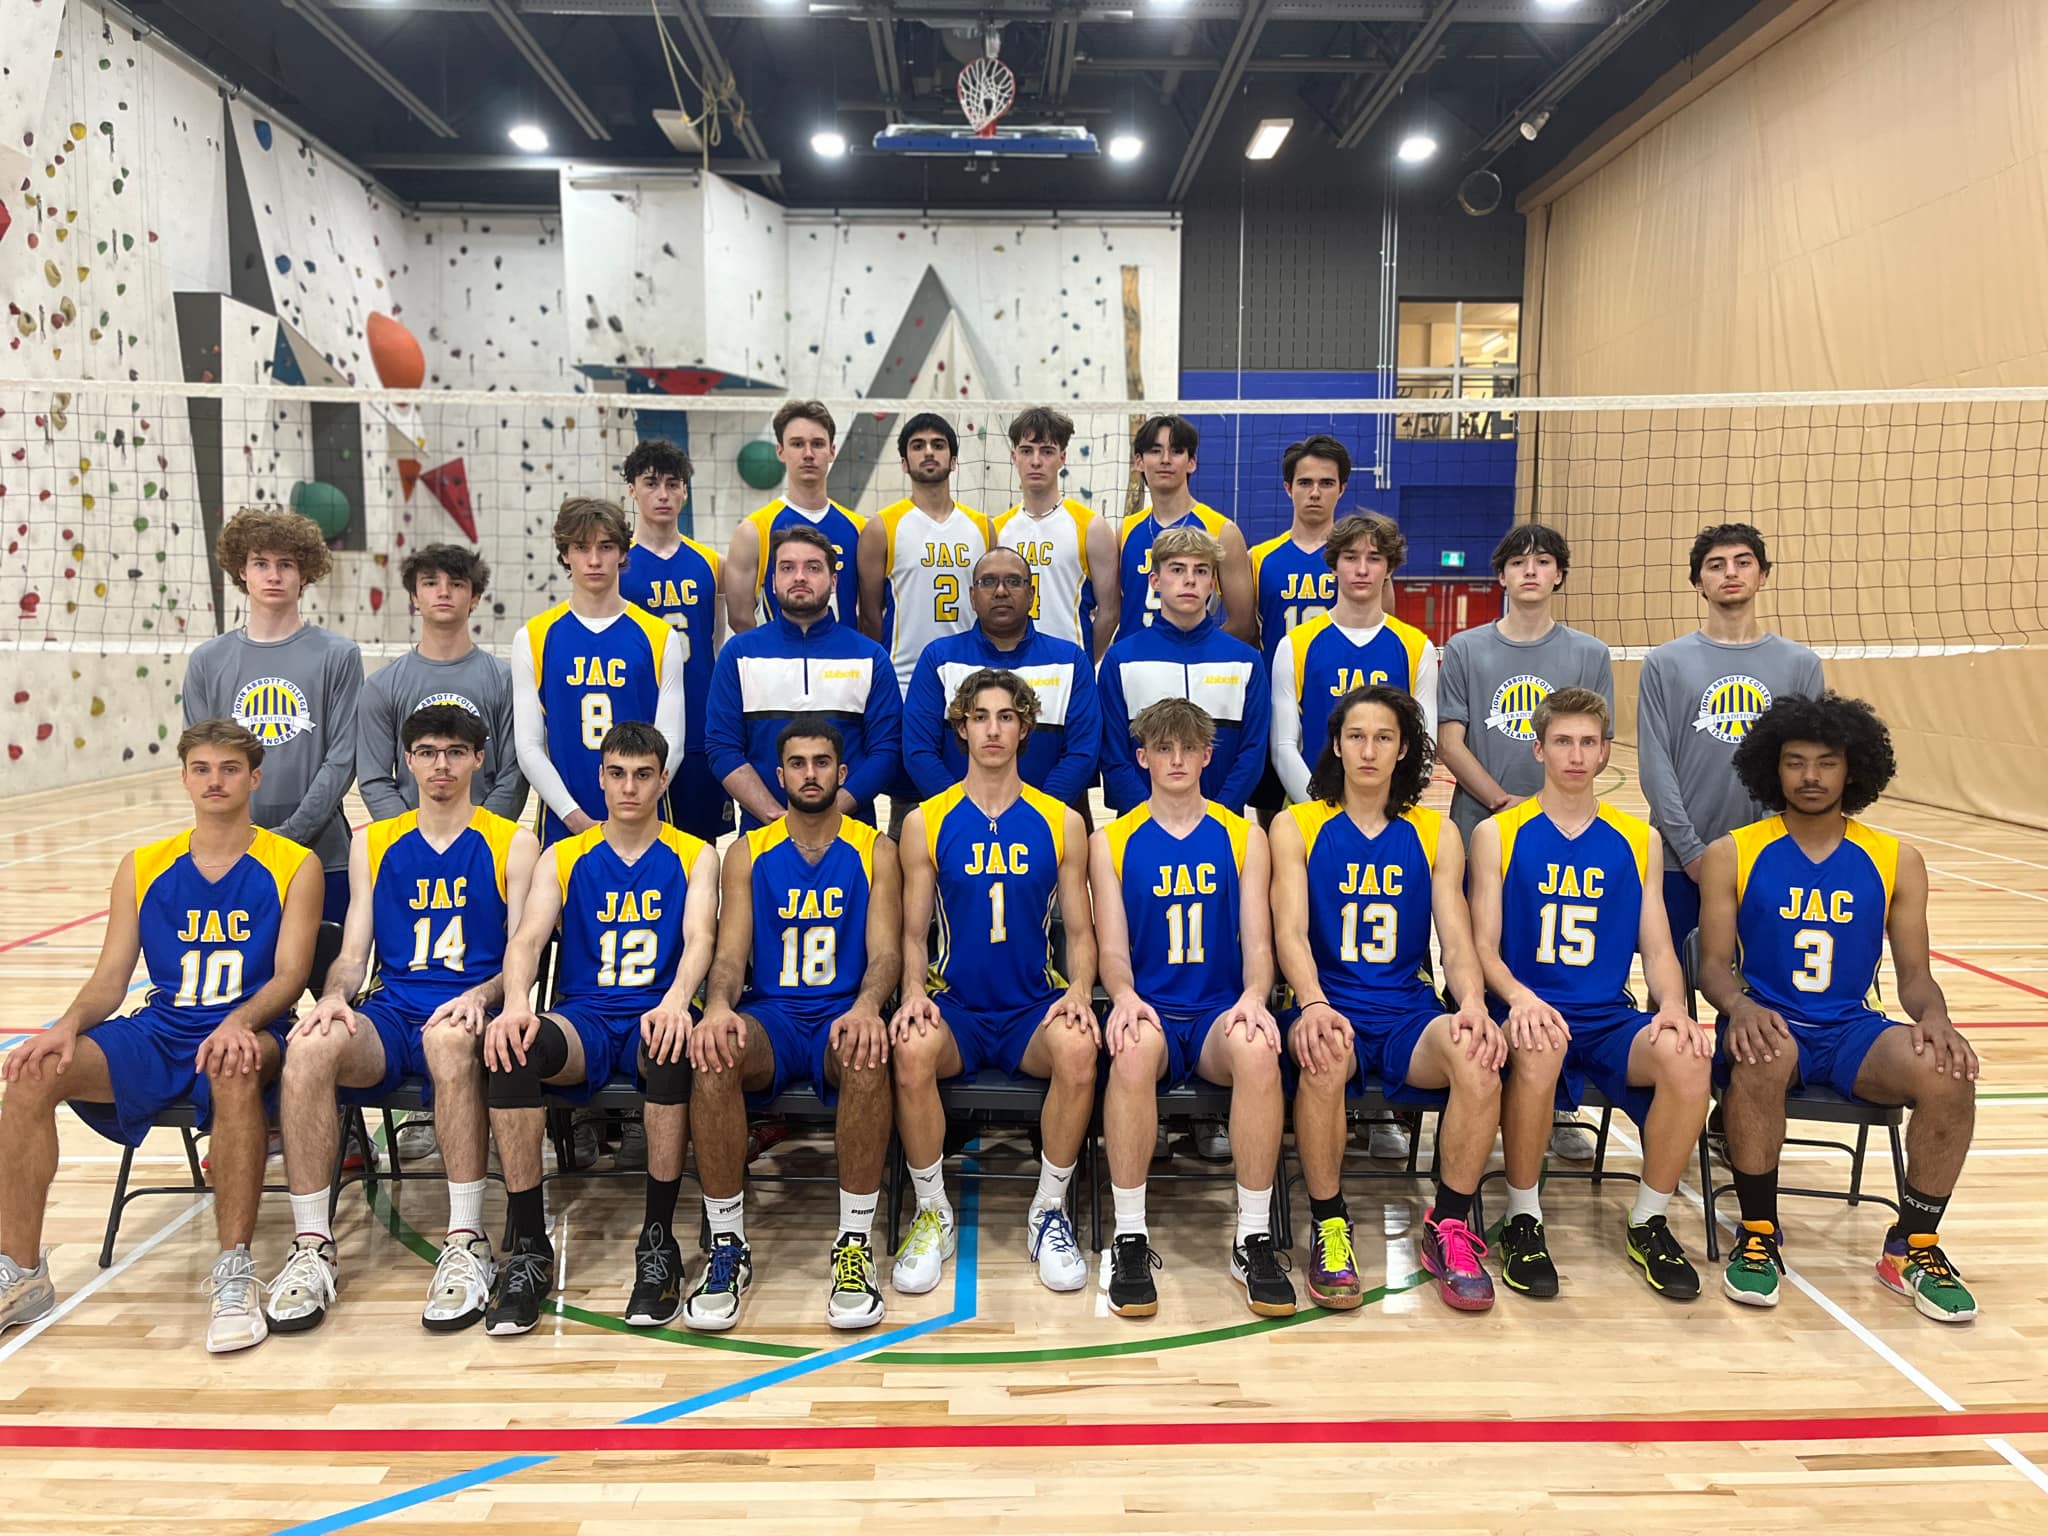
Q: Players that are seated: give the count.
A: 9